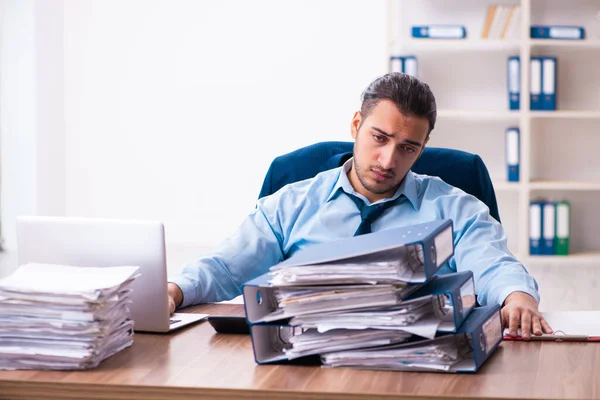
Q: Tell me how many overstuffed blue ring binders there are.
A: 5